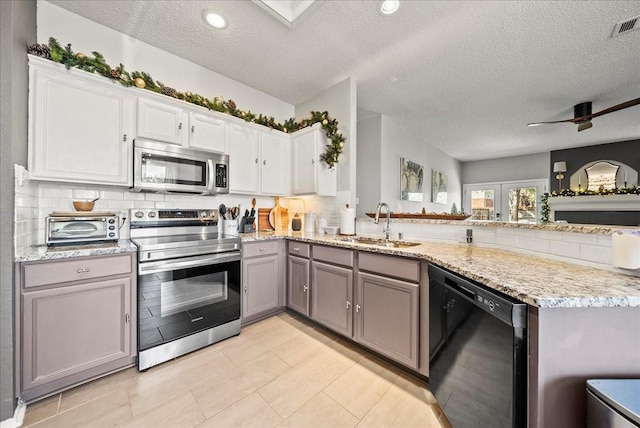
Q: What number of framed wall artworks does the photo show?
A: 2